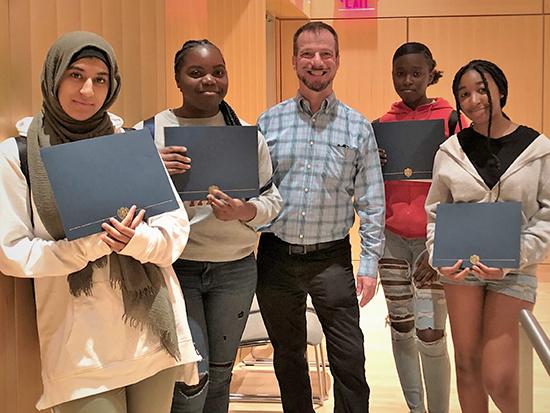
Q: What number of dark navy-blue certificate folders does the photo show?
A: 4